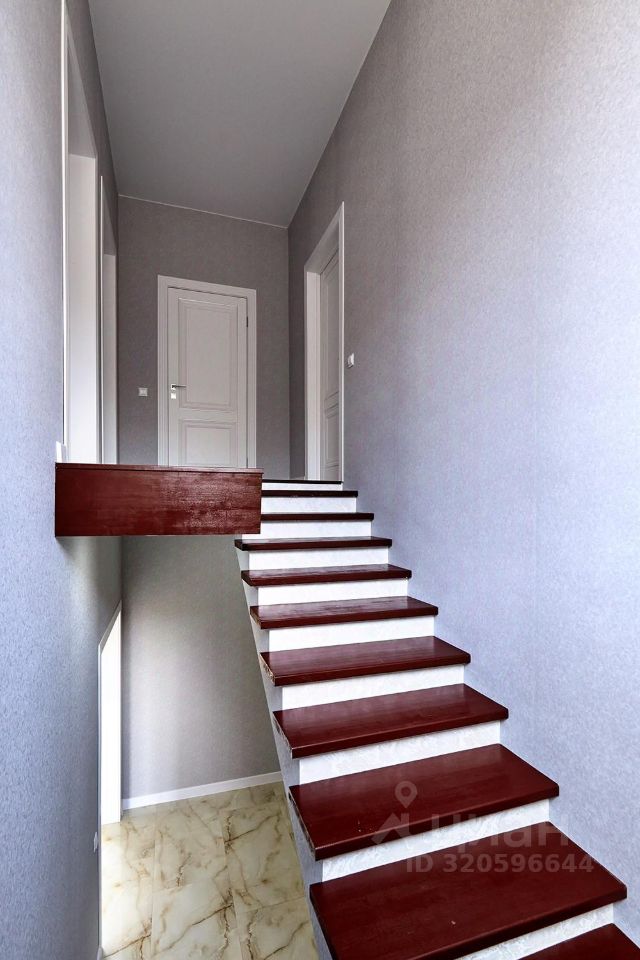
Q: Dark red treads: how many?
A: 11